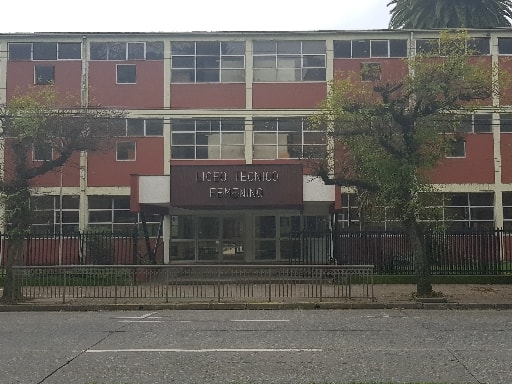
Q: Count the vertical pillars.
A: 7